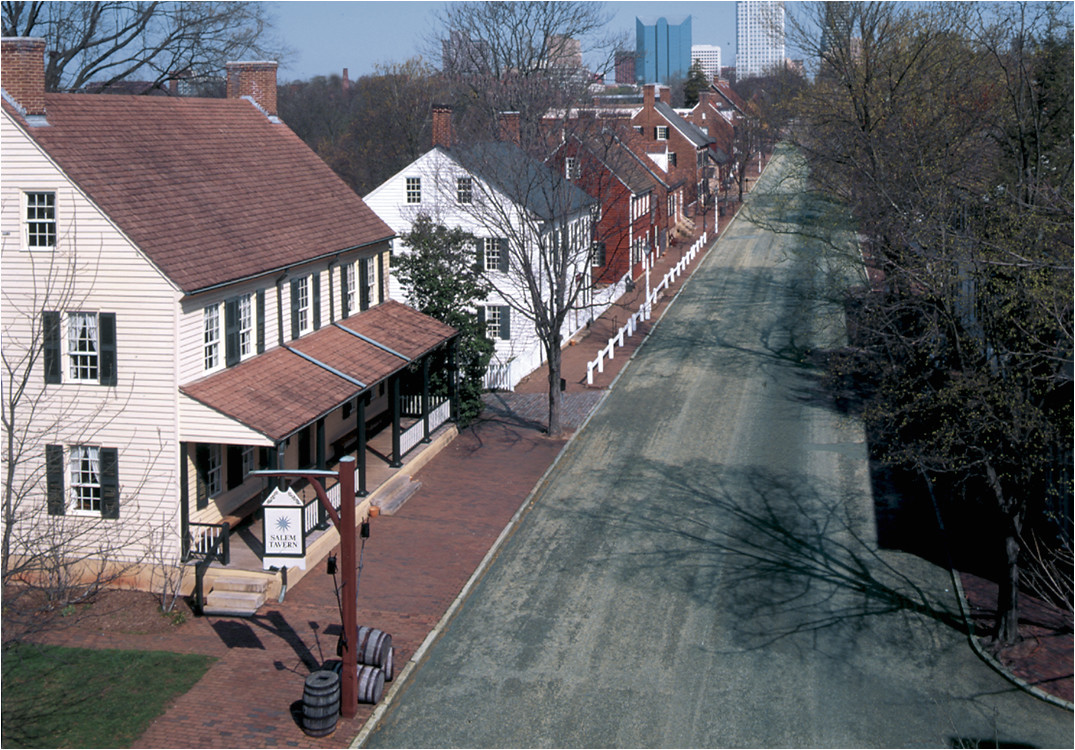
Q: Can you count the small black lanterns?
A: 2